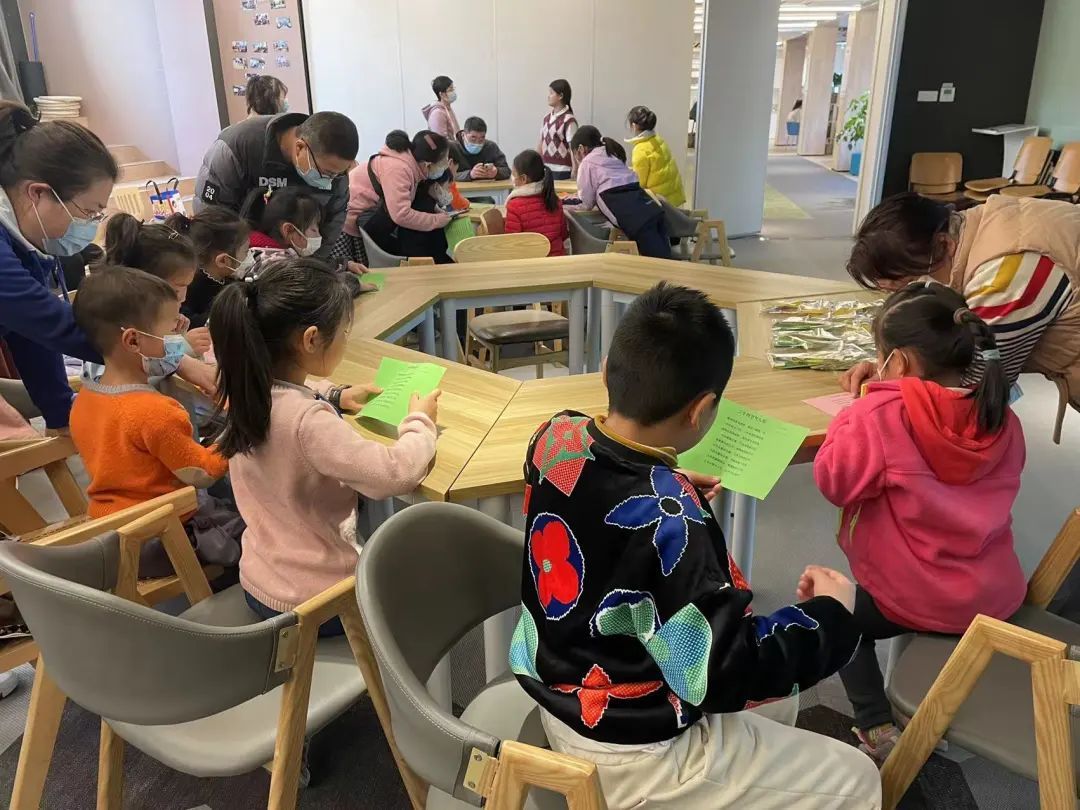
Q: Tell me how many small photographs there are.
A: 12